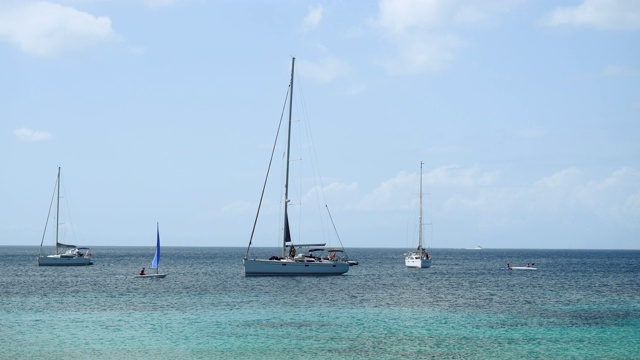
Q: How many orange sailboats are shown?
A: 0